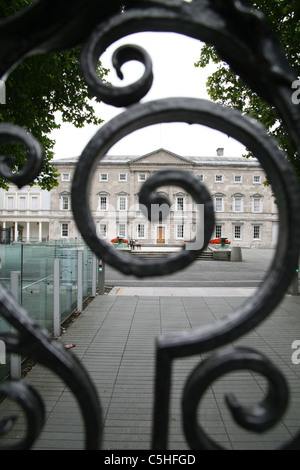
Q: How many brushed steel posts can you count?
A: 4